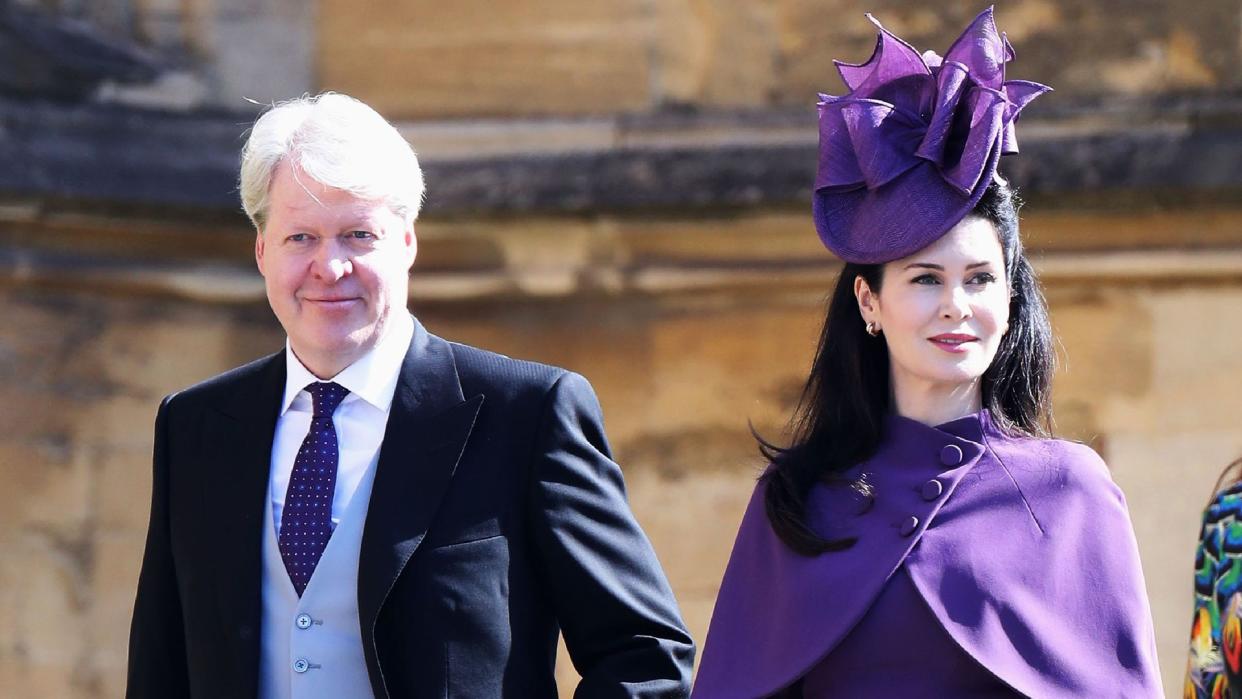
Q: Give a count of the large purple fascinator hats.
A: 1